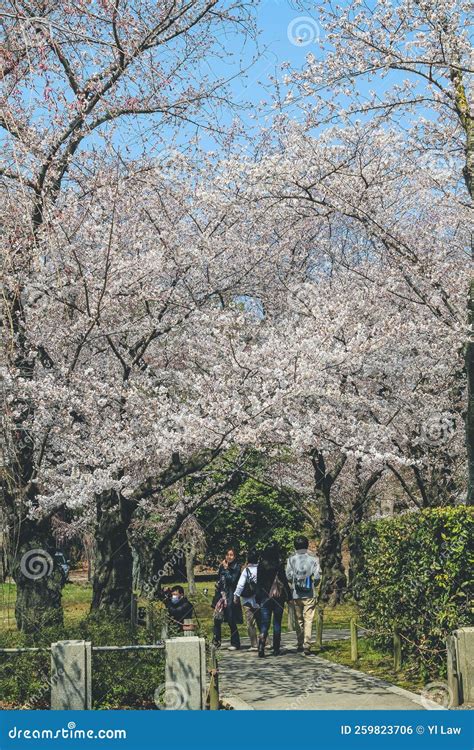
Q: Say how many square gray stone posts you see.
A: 3